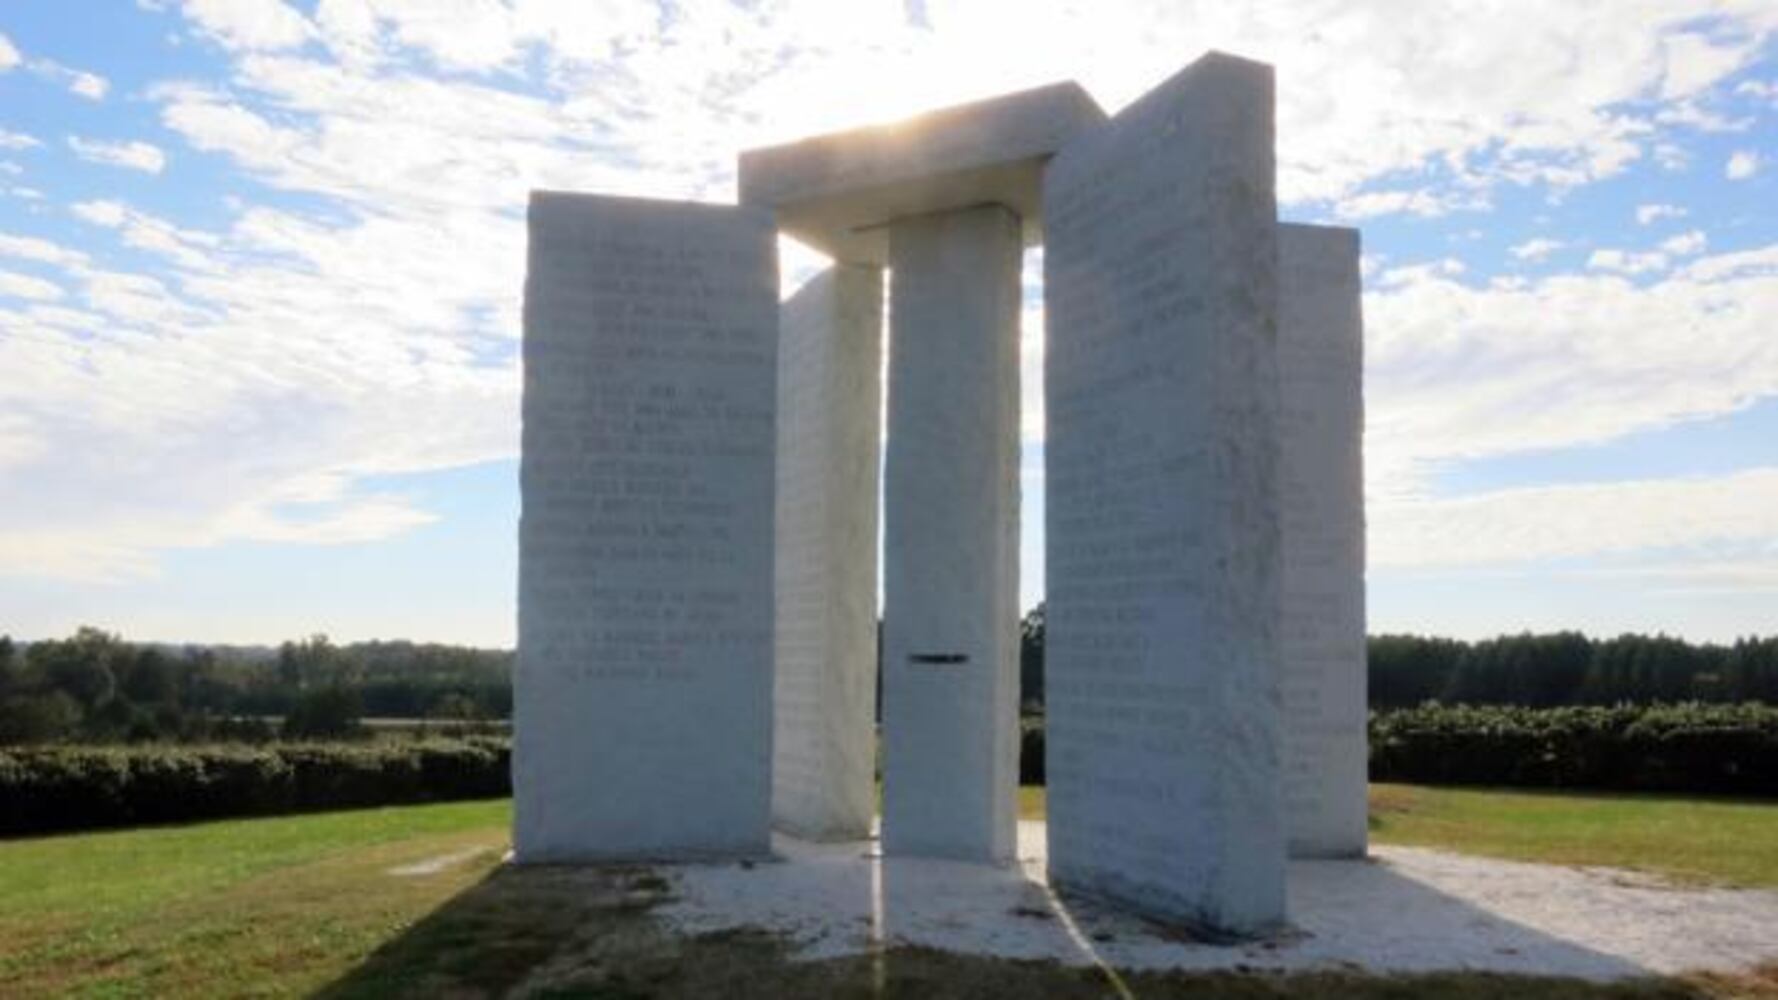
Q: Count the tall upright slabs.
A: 5